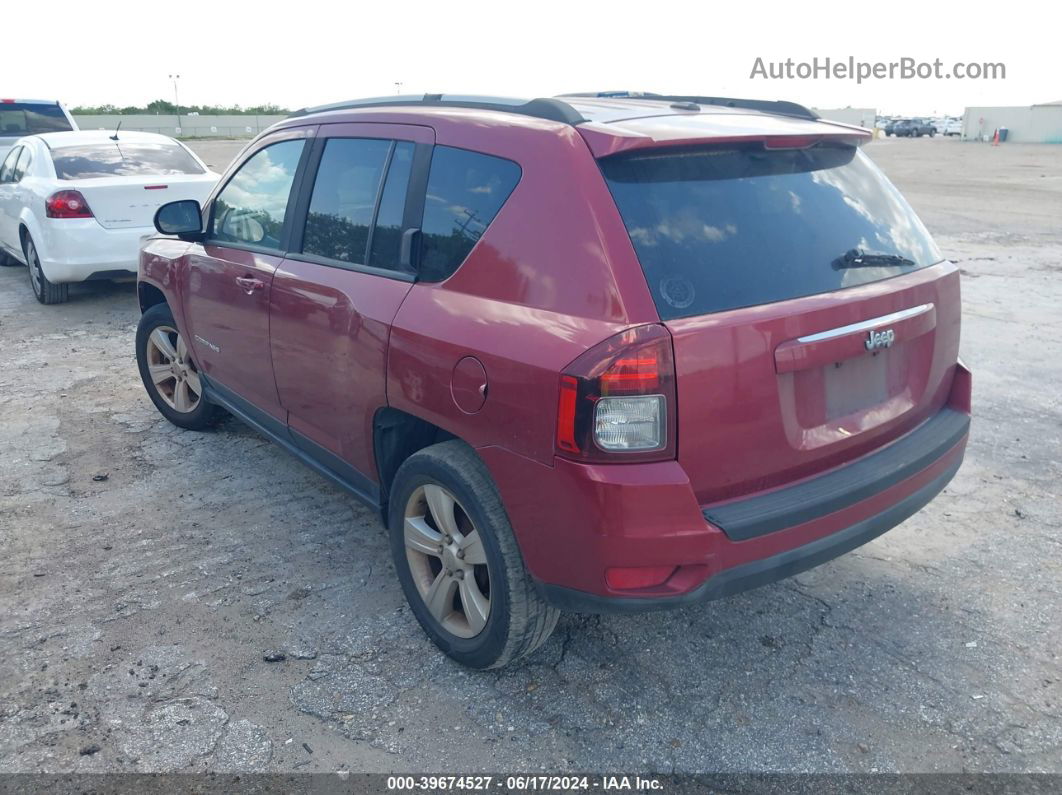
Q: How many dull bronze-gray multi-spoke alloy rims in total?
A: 2